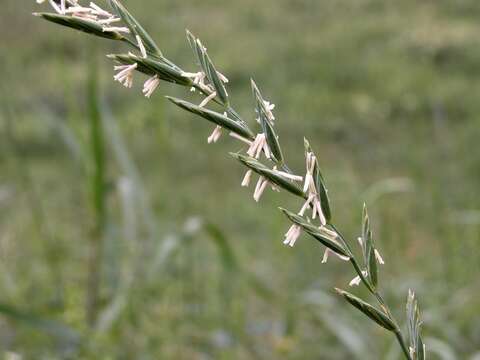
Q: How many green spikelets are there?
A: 12